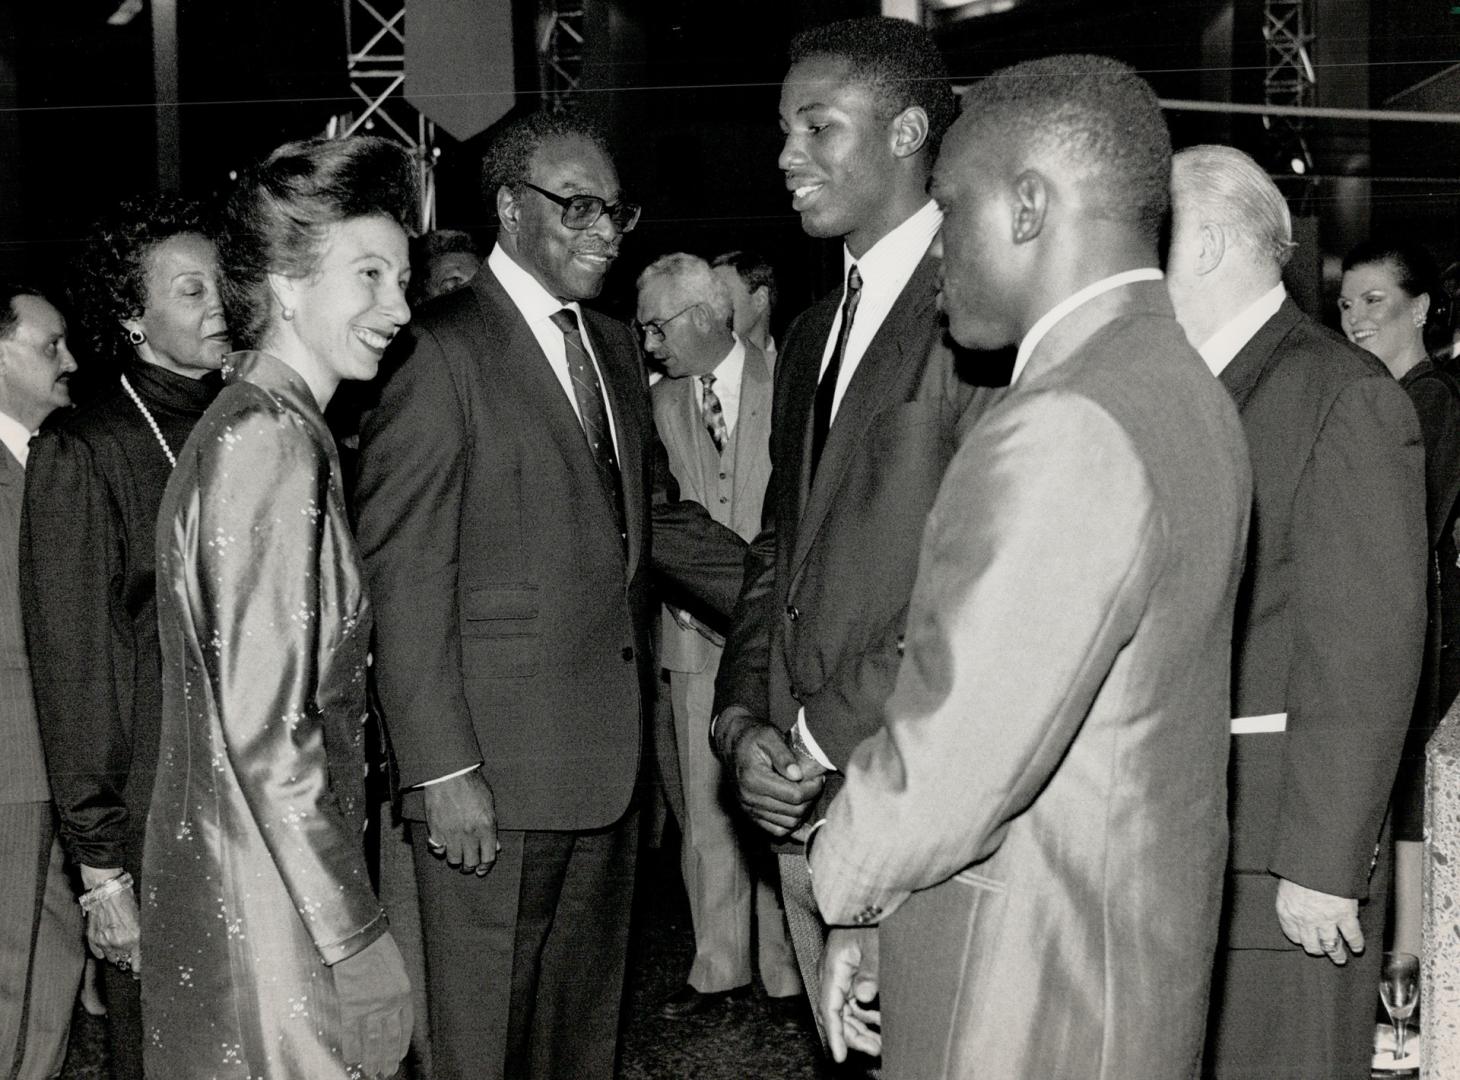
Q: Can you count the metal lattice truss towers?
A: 3